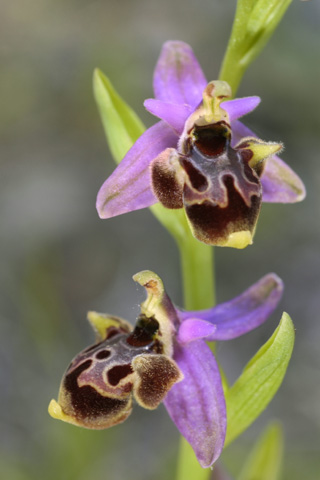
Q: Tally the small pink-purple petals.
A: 3